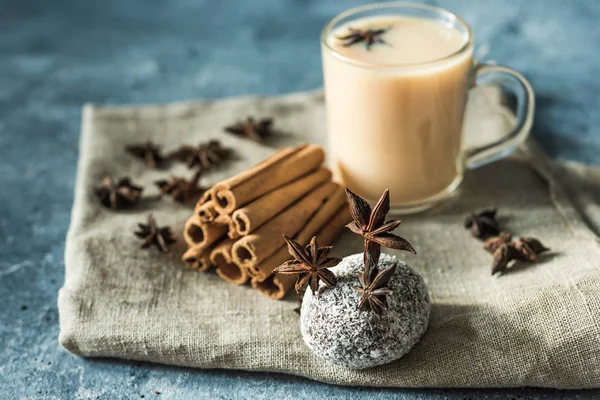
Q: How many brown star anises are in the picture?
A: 12